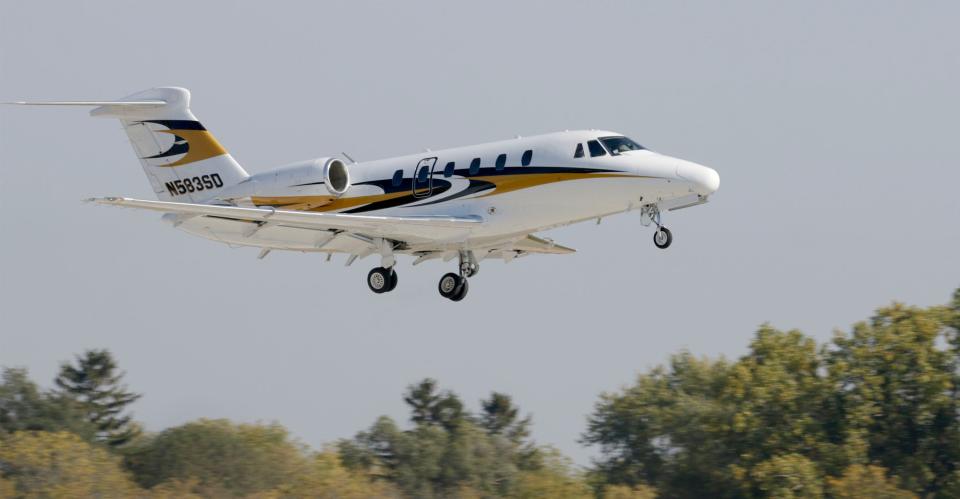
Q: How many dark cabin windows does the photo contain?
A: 6